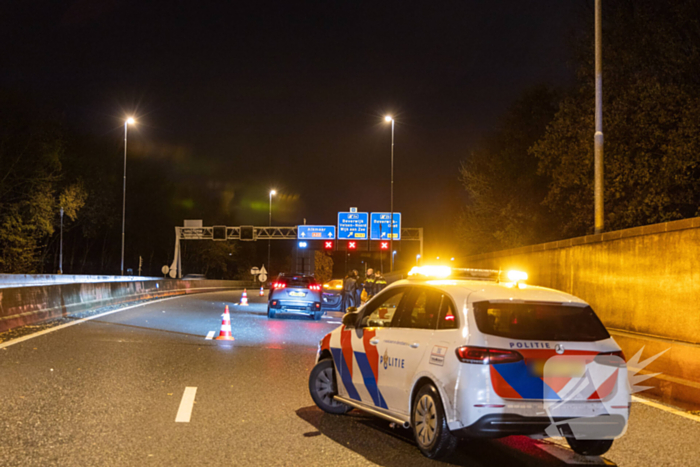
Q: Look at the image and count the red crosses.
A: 3